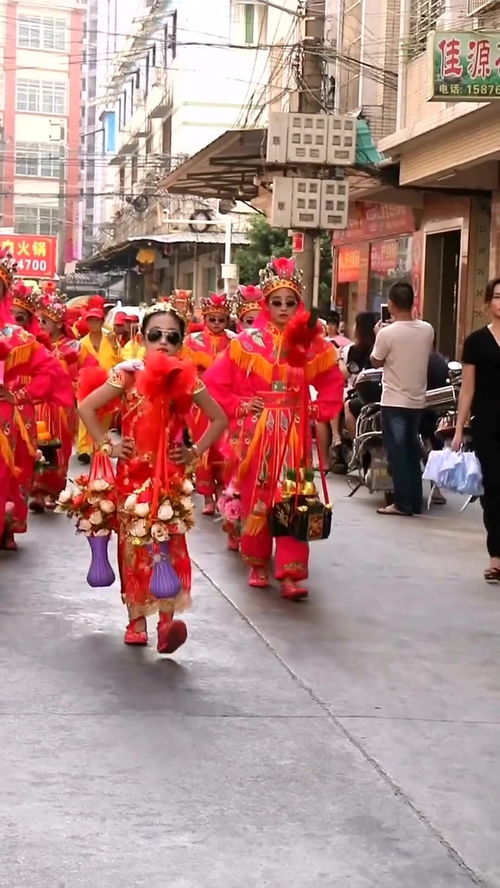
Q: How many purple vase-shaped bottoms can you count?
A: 2